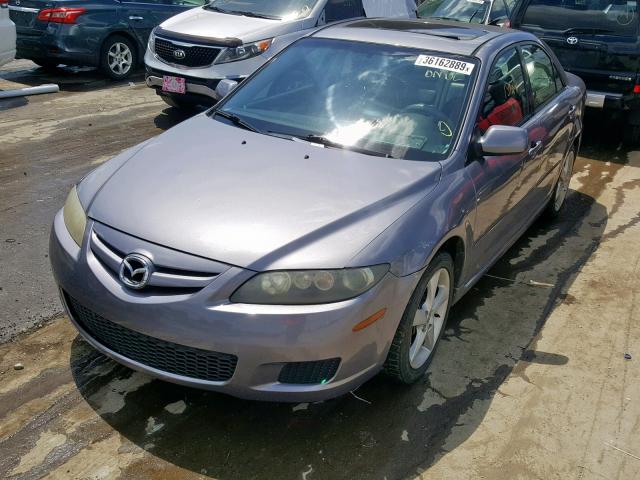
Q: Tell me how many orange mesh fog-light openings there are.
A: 0